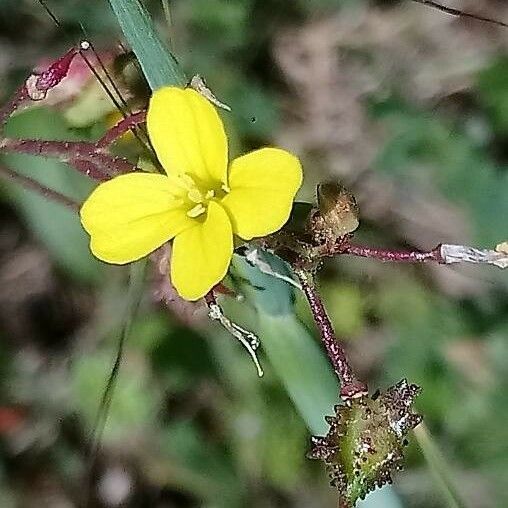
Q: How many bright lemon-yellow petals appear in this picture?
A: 4